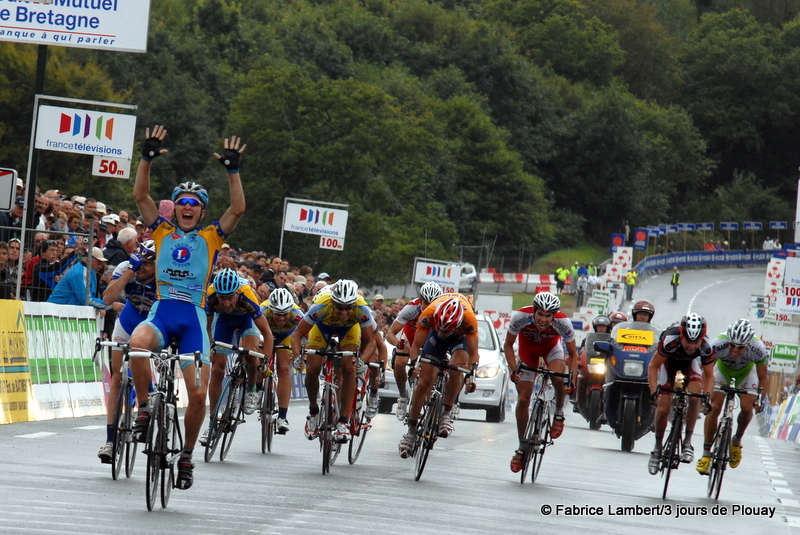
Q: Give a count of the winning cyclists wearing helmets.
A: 1